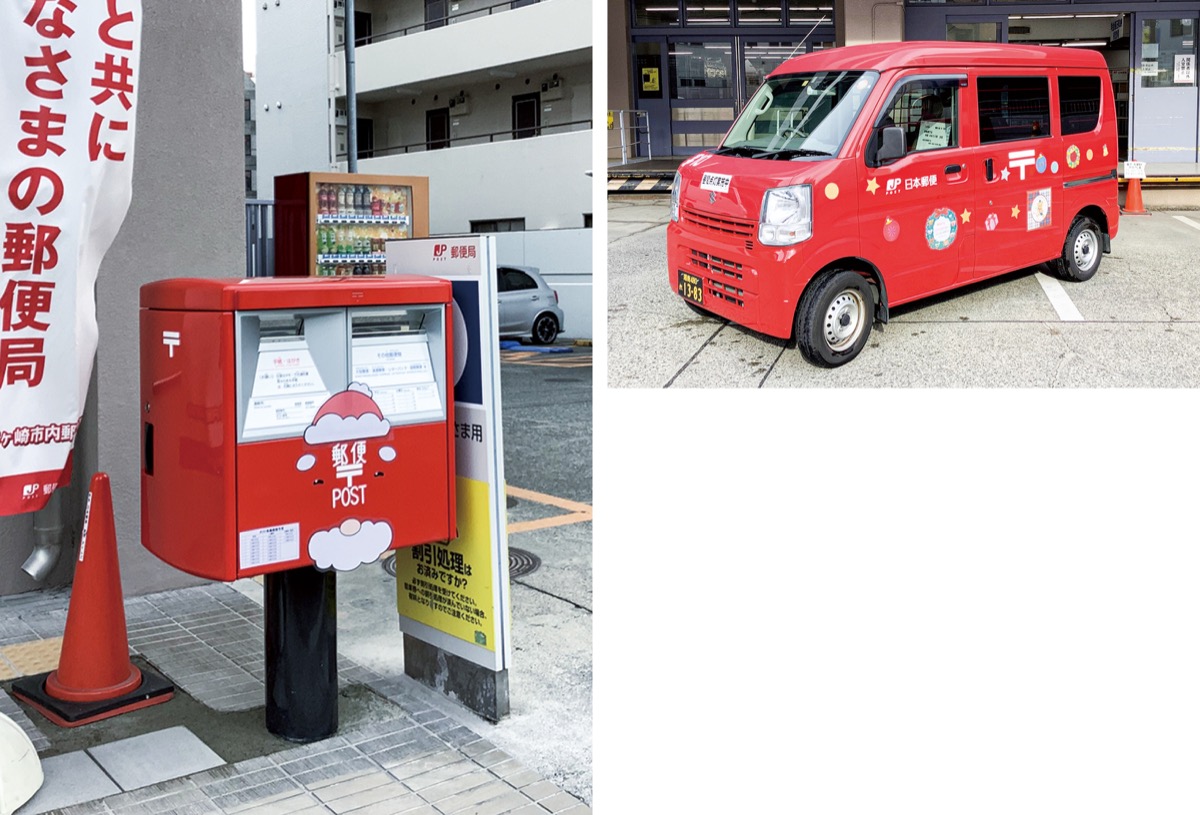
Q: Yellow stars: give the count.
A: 3